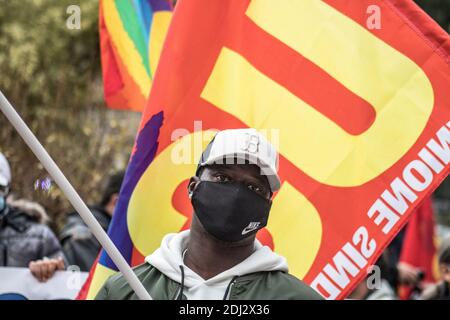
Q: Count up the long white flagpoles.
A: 1